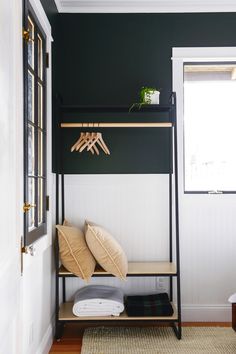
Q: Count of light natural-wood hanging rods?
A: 1